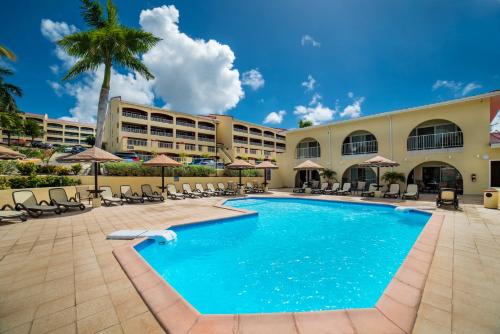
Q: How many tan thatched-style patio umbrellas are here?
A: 7